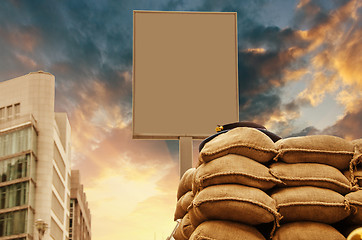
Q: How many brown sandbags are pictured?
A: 14